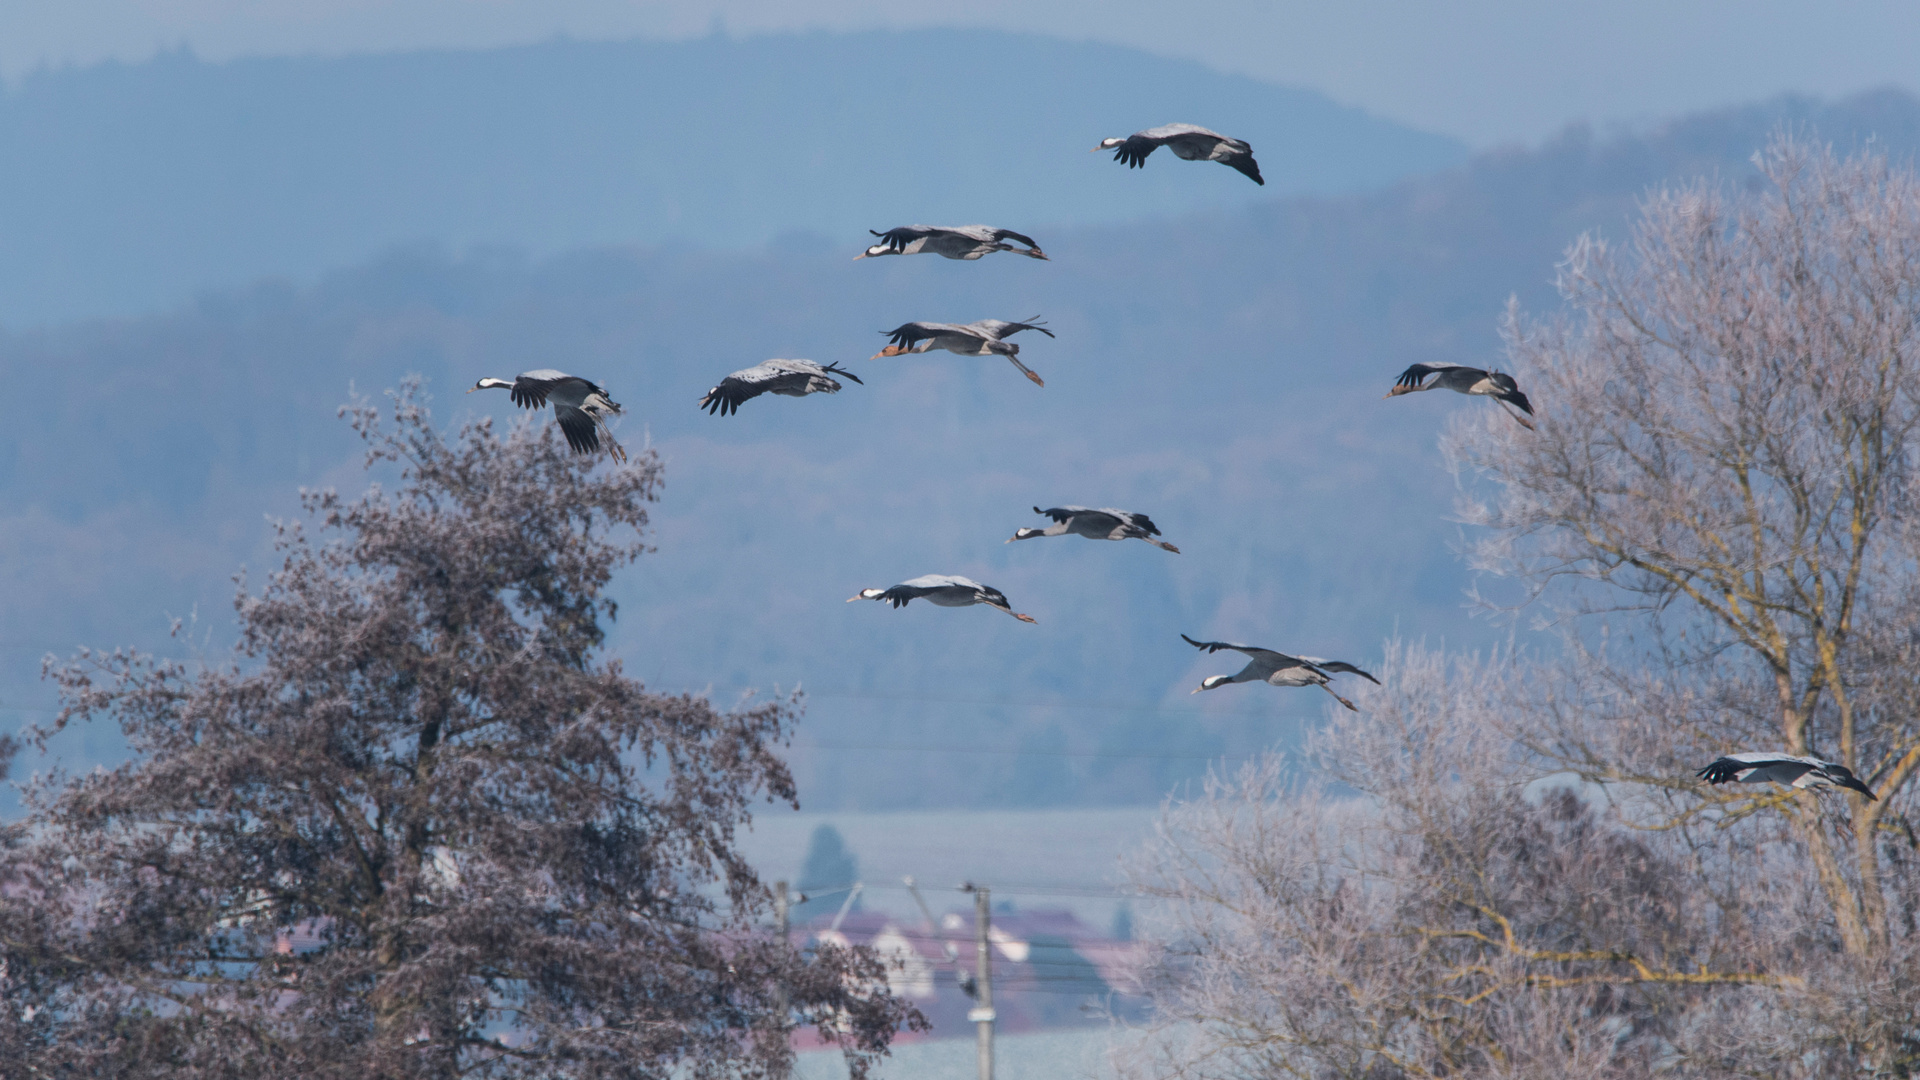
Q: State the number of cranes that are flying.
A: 10